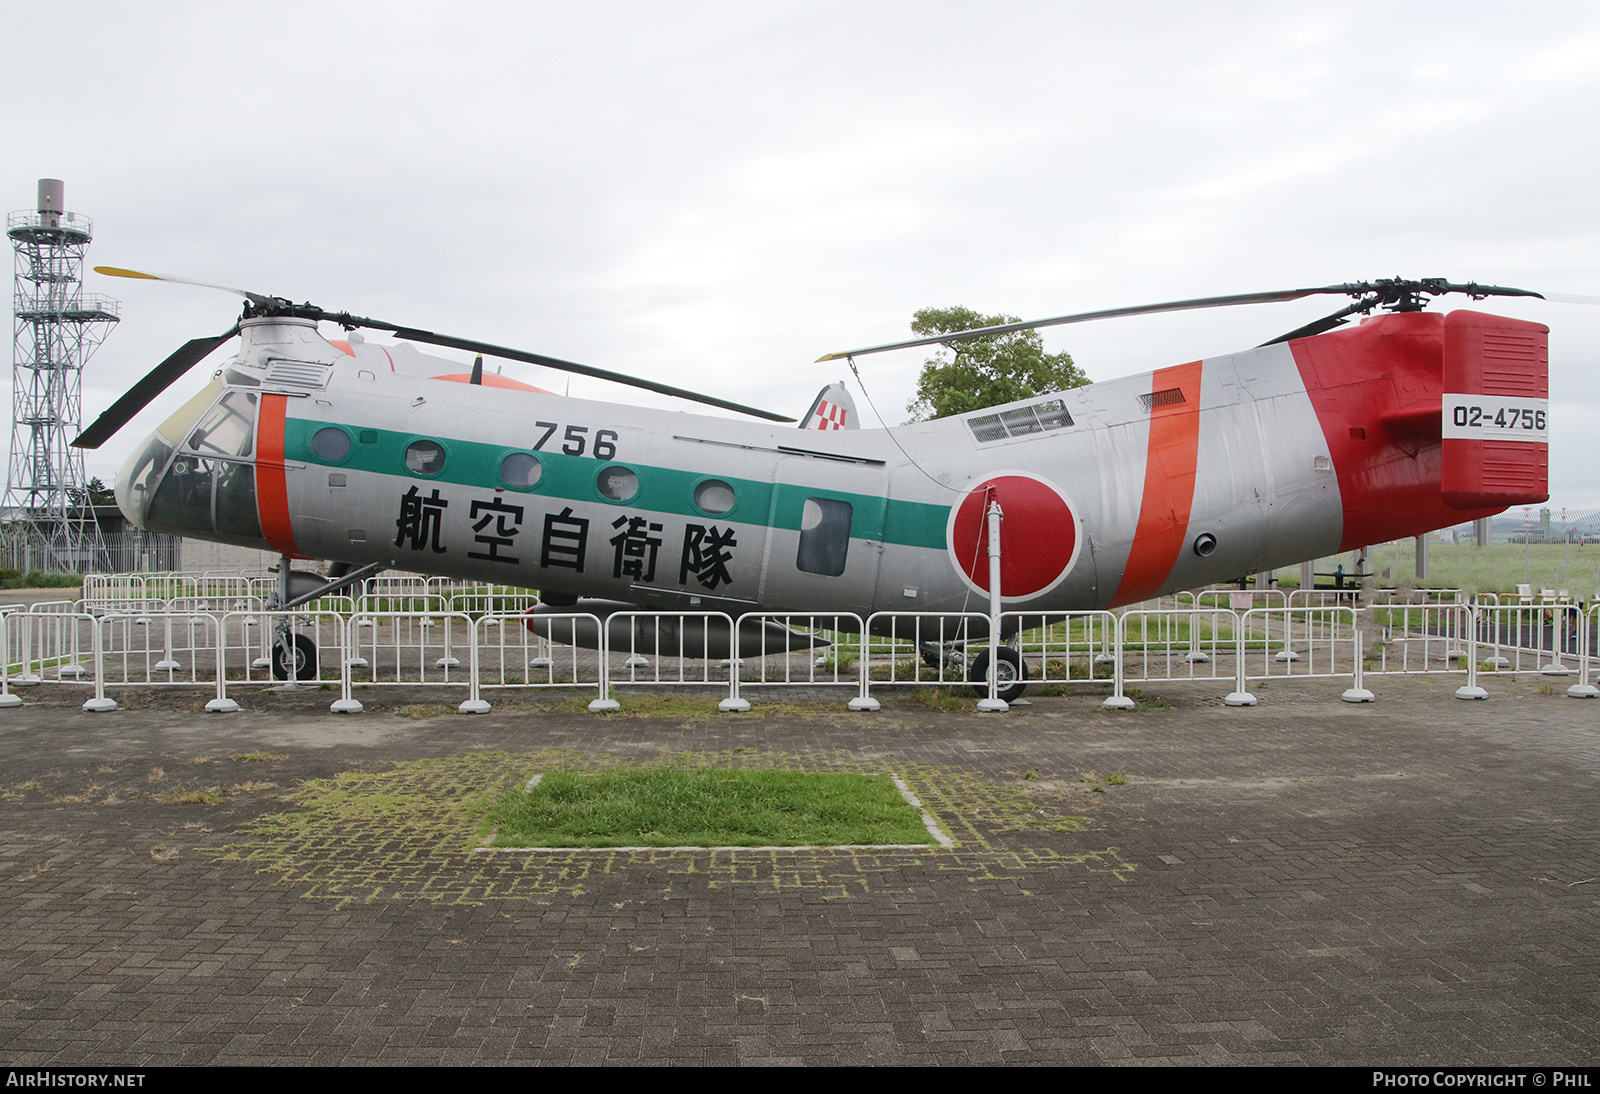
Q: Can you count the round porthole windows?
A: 5